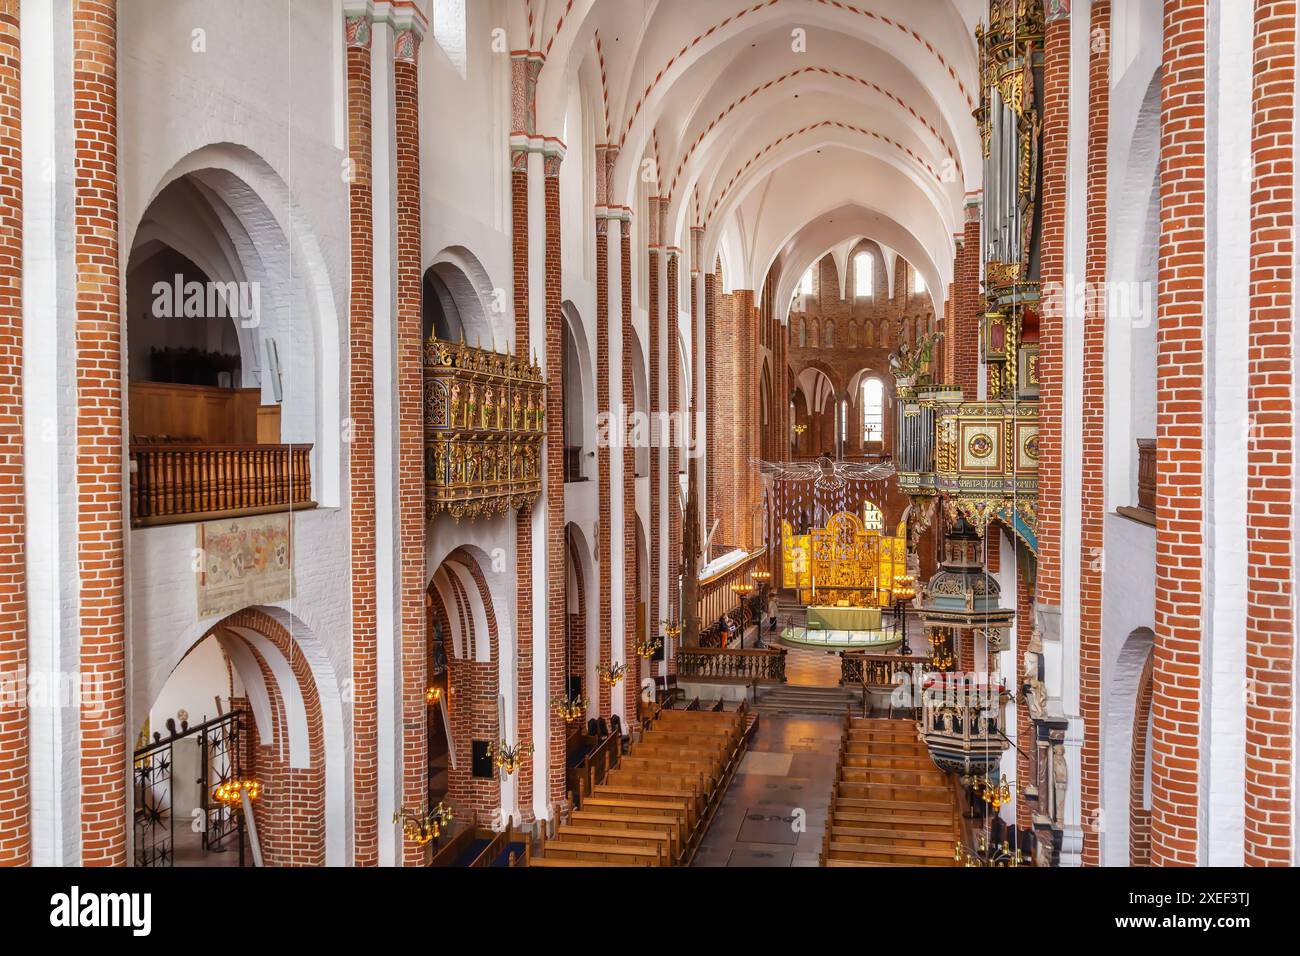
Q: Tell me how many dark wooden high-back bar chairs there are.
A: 0